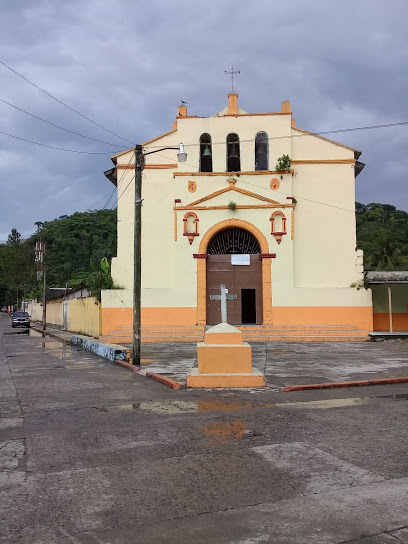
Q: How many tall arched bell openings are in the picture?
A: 3